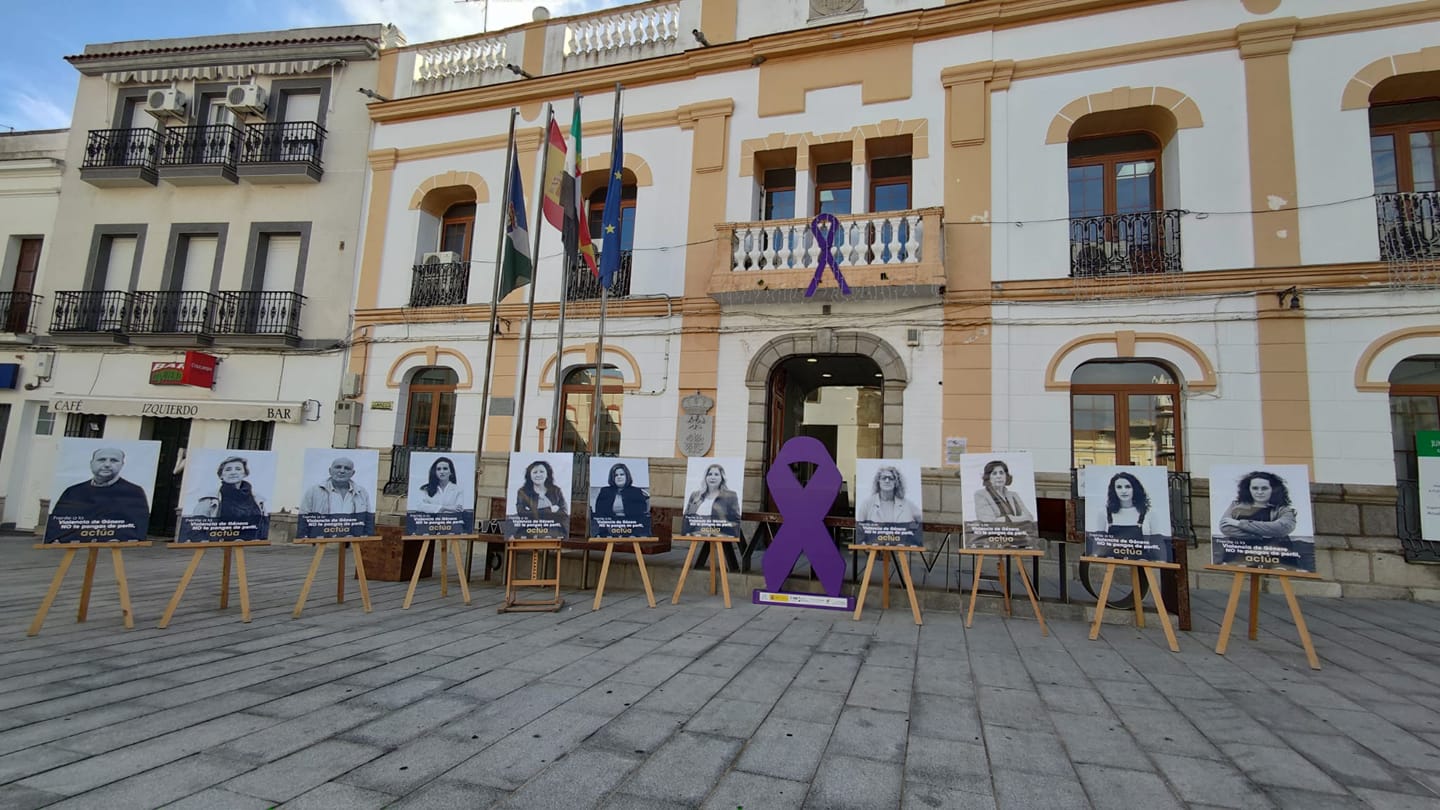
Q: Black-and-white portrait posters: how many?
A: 11